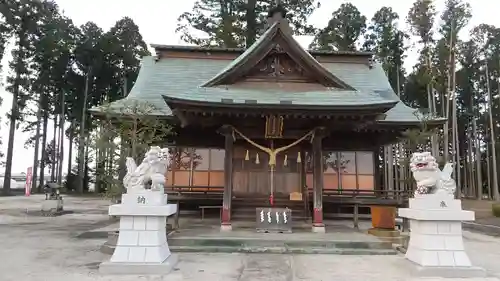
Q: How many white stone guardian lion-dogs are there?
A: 2